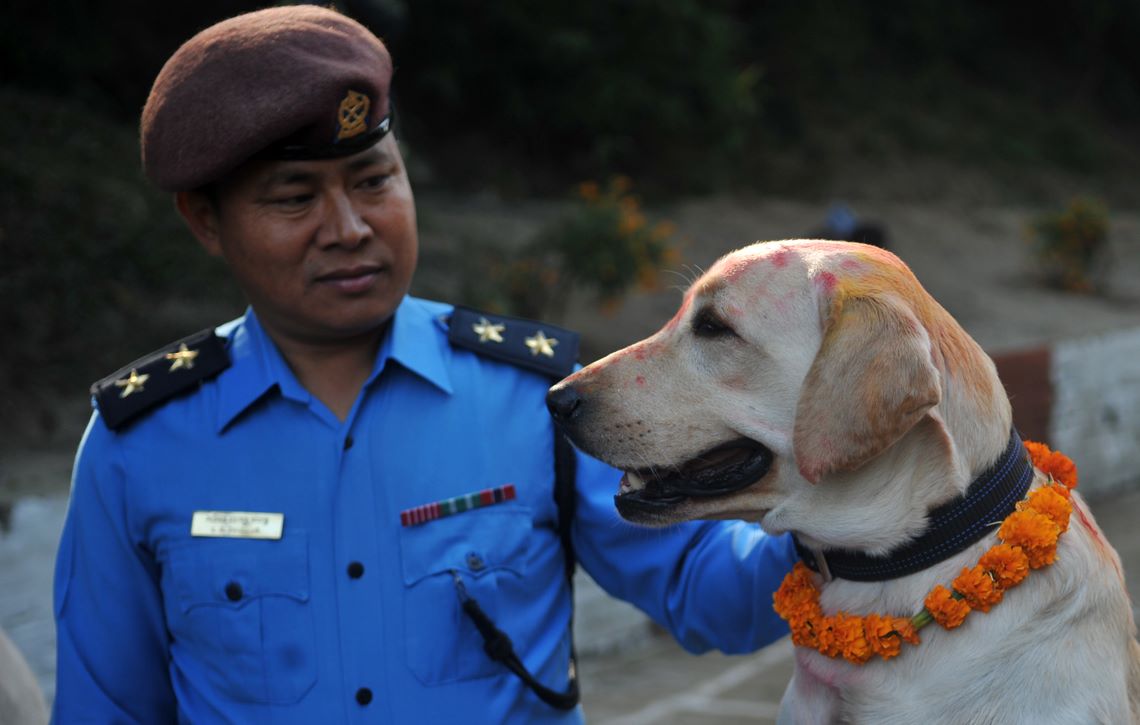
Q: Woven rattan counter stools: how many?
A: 0